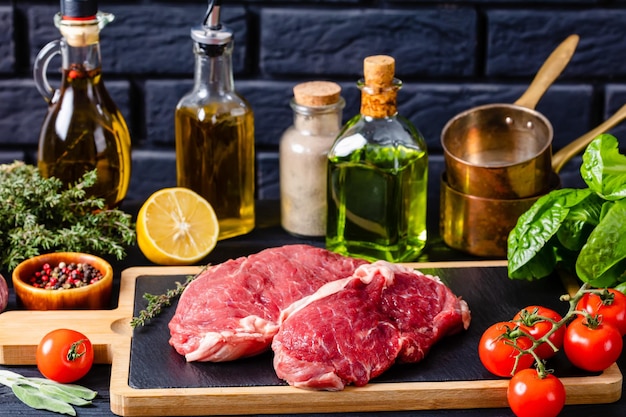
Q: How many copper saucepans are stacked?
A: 2